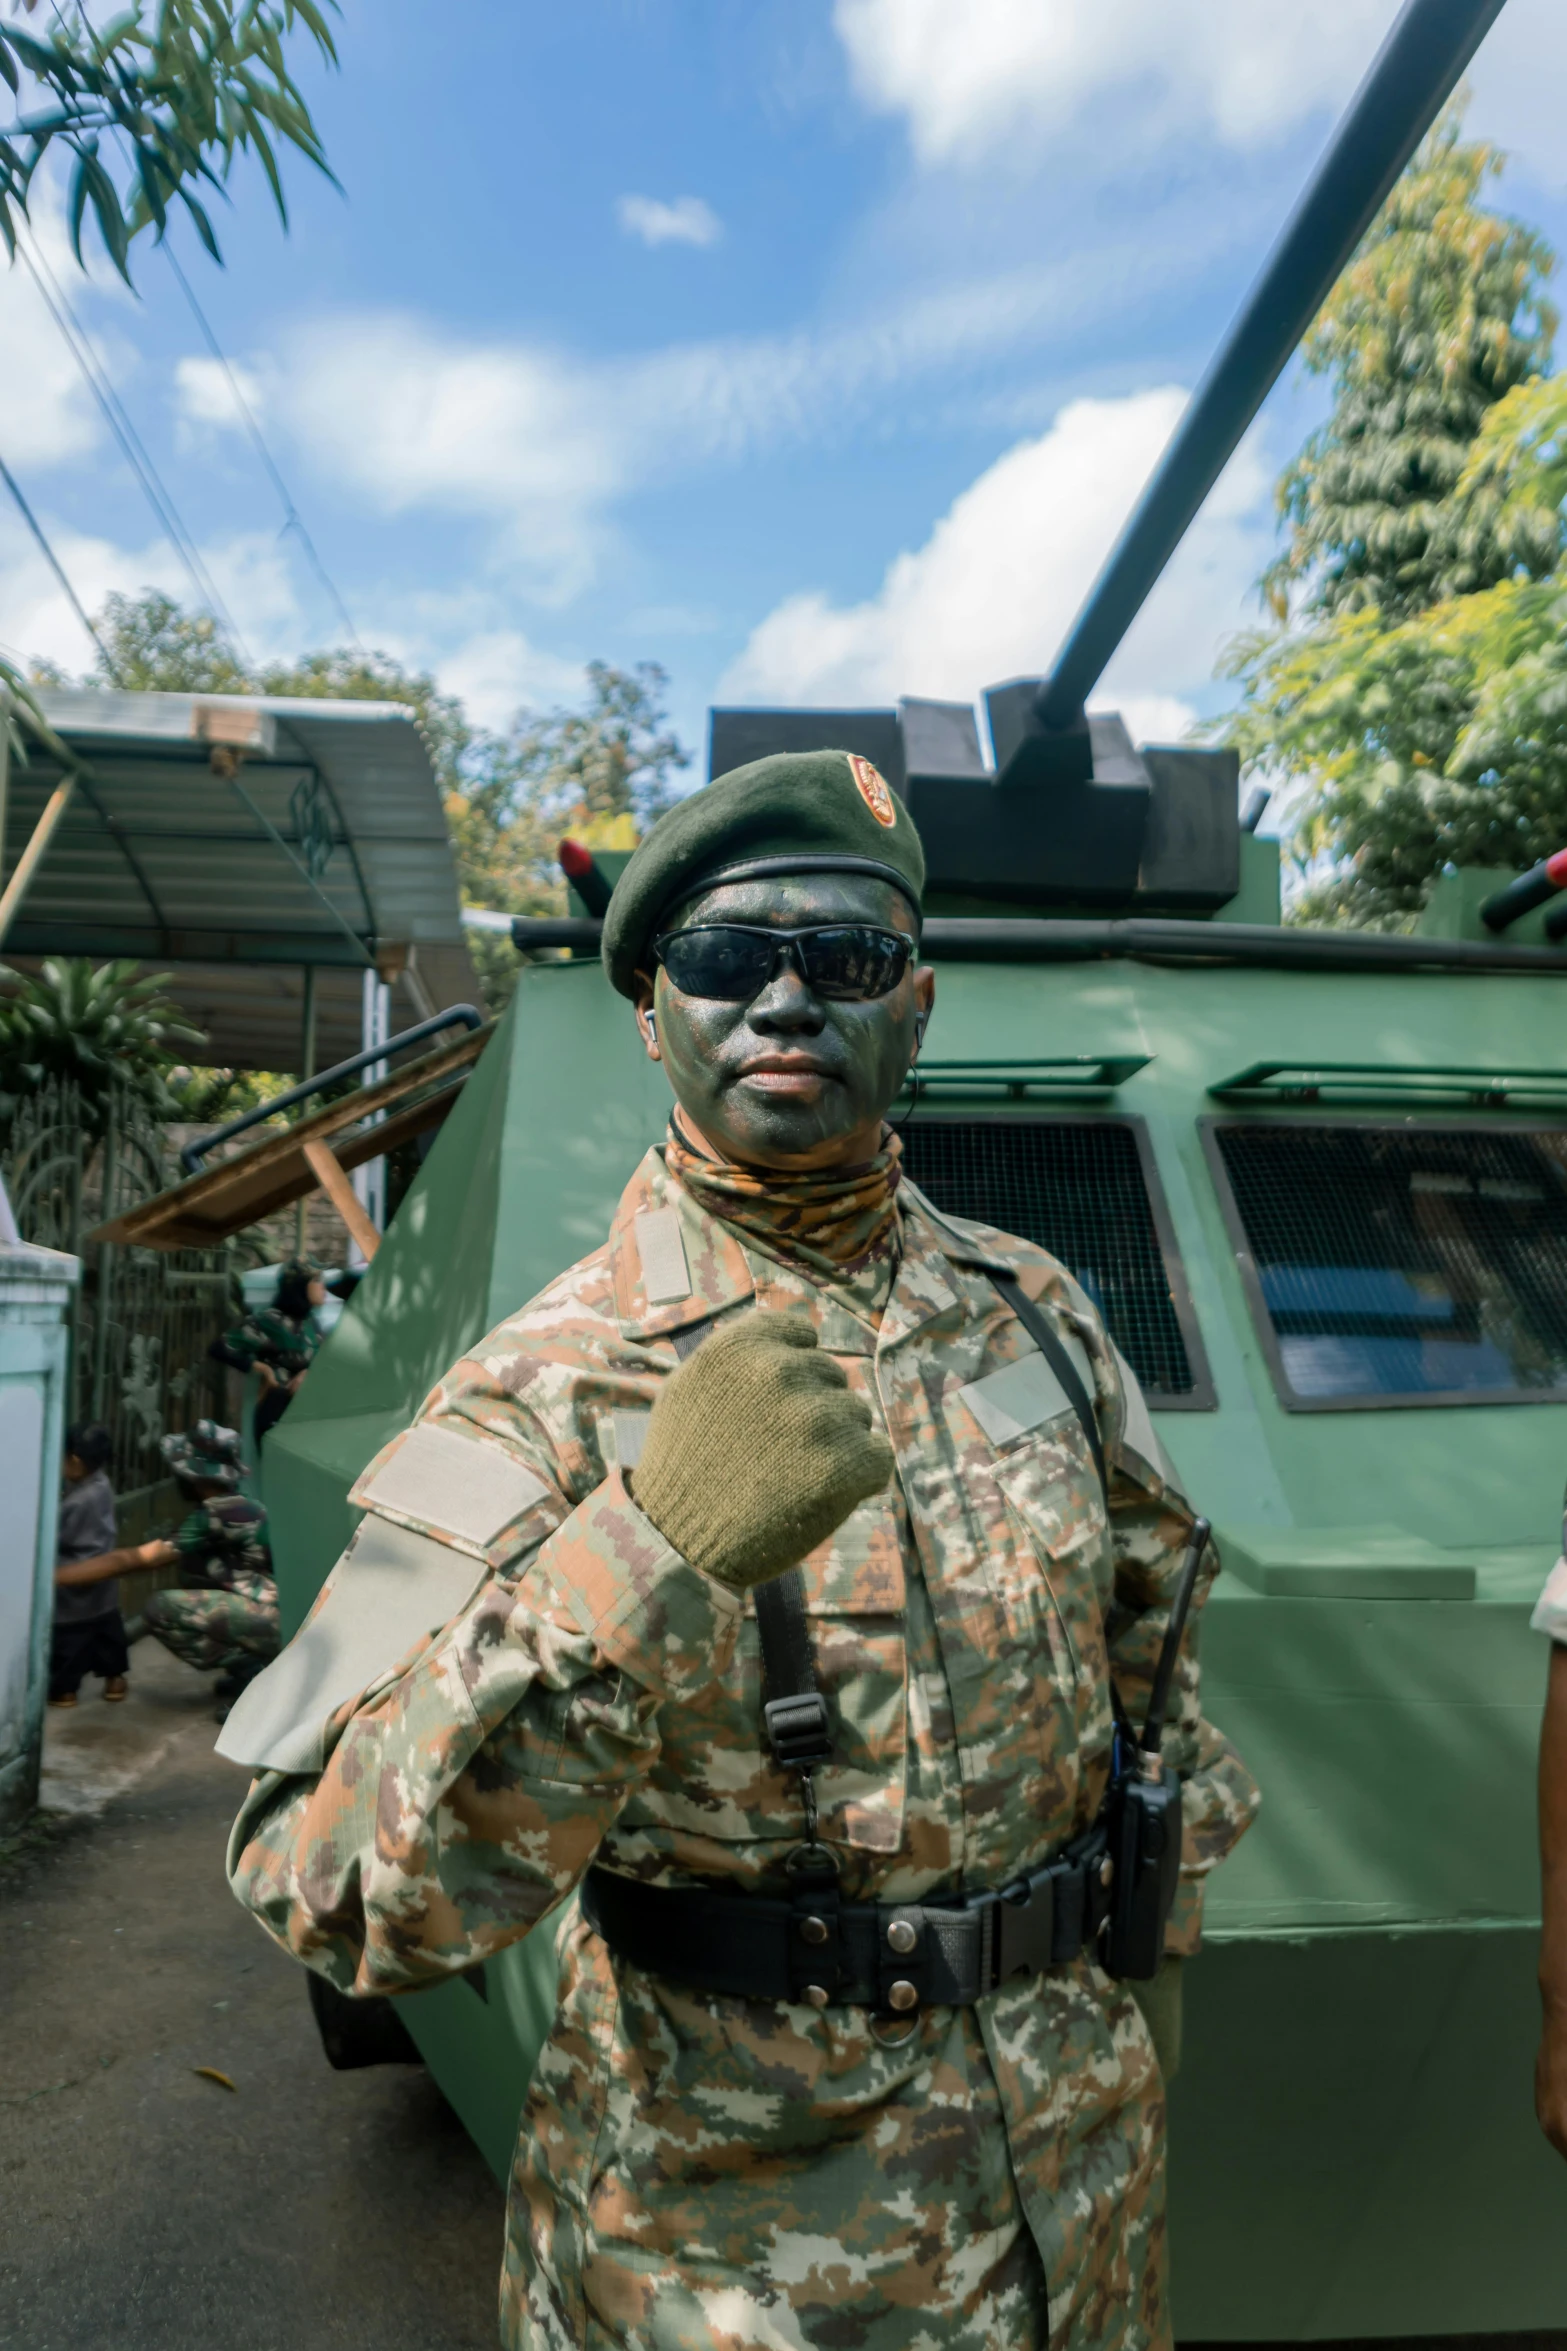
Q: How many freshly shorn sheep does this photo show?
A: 0